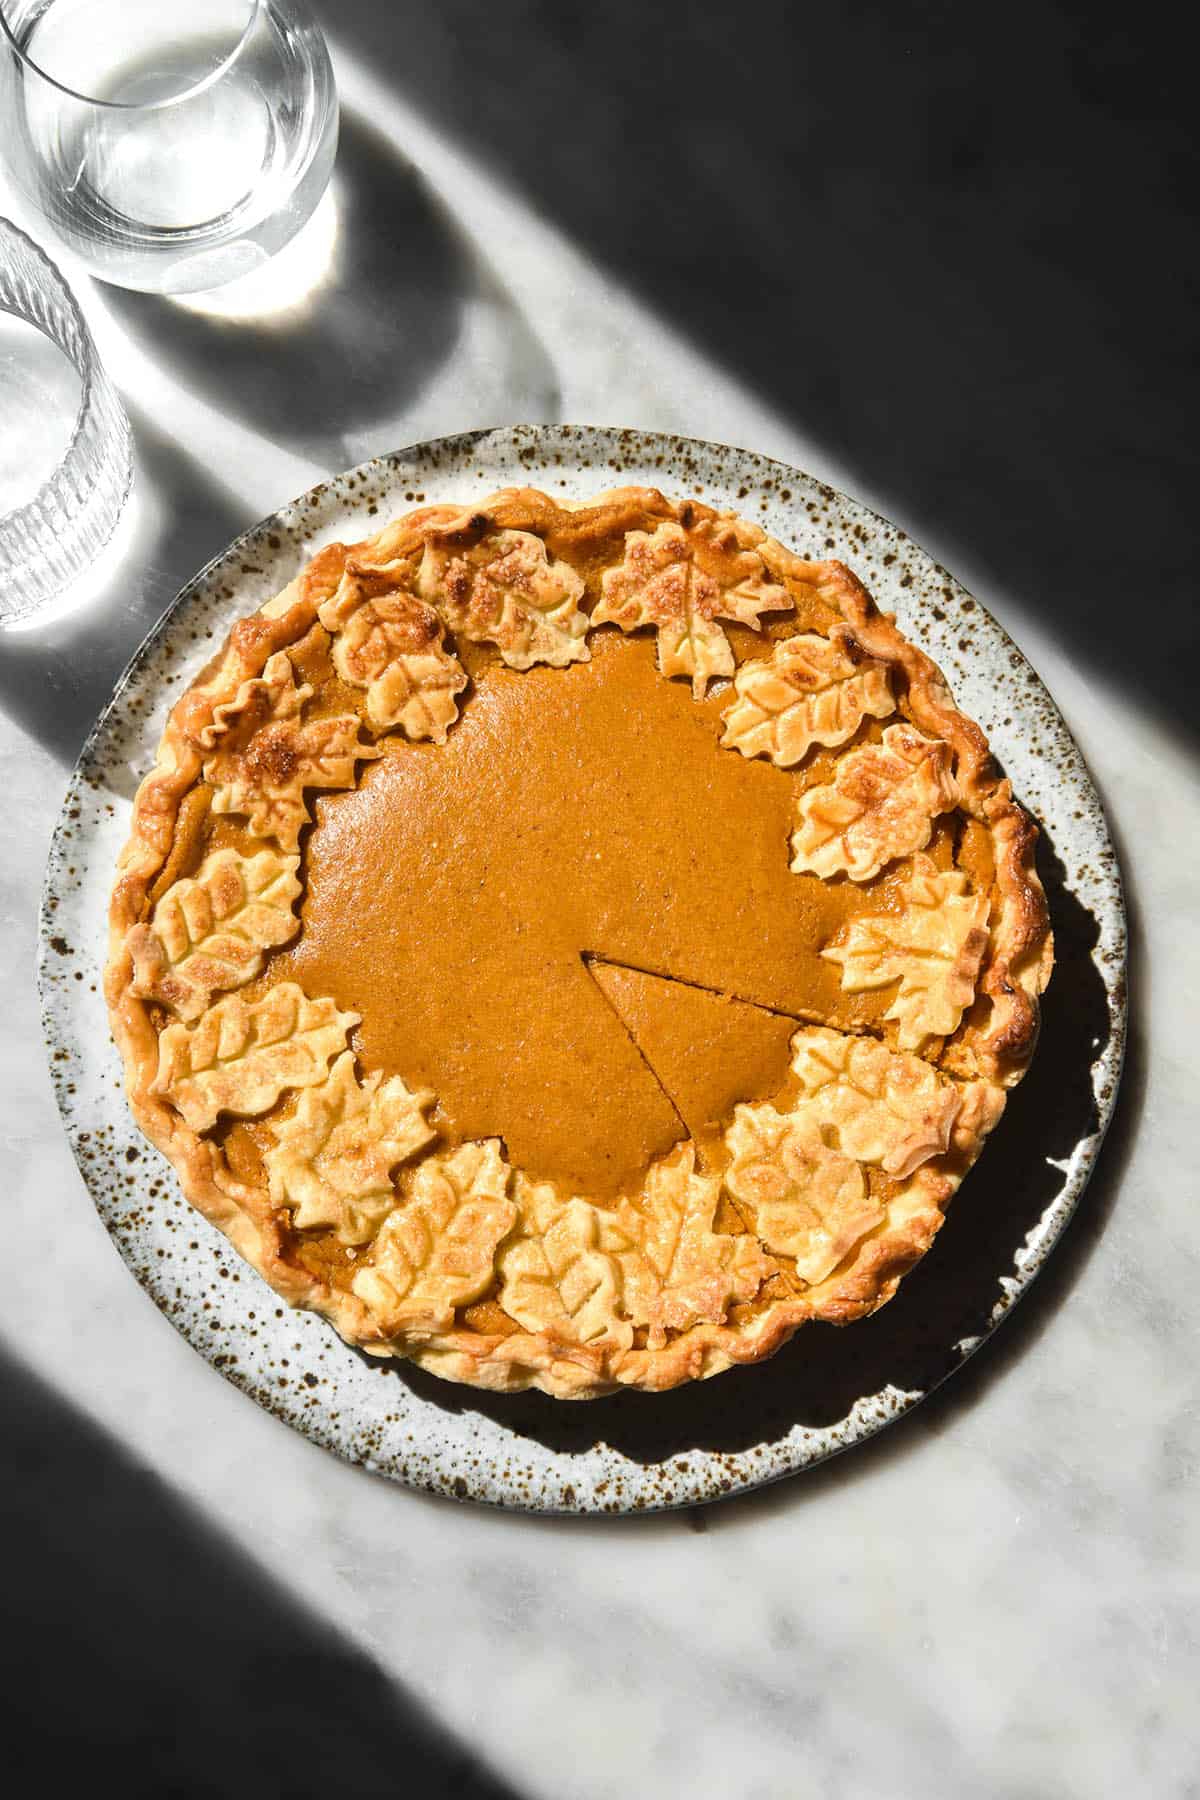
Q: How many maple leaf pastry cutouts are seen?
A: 5